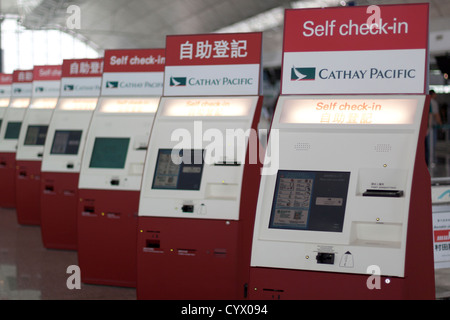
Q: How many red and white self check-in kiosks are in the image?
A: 7